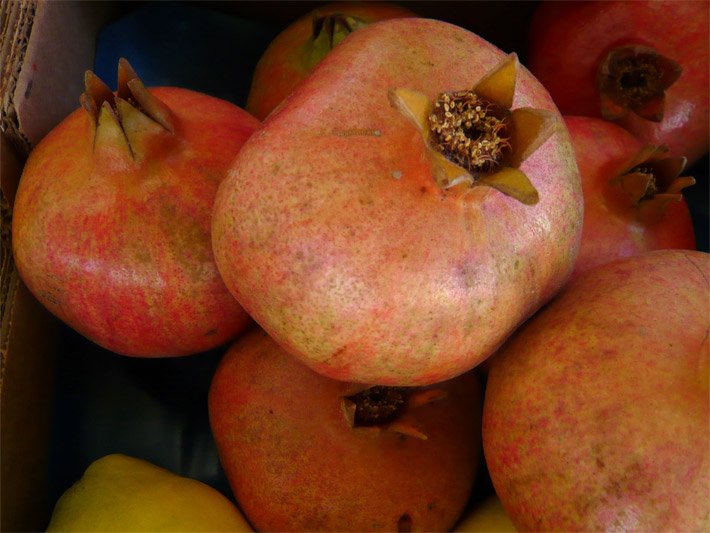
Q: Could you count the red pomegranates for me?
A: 7